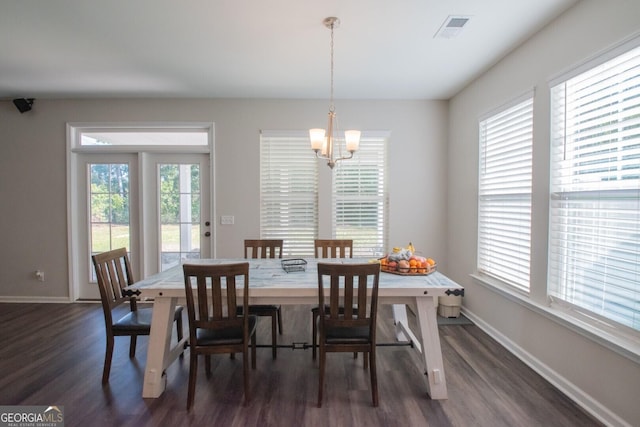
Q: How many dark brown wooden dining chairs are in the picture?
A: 5